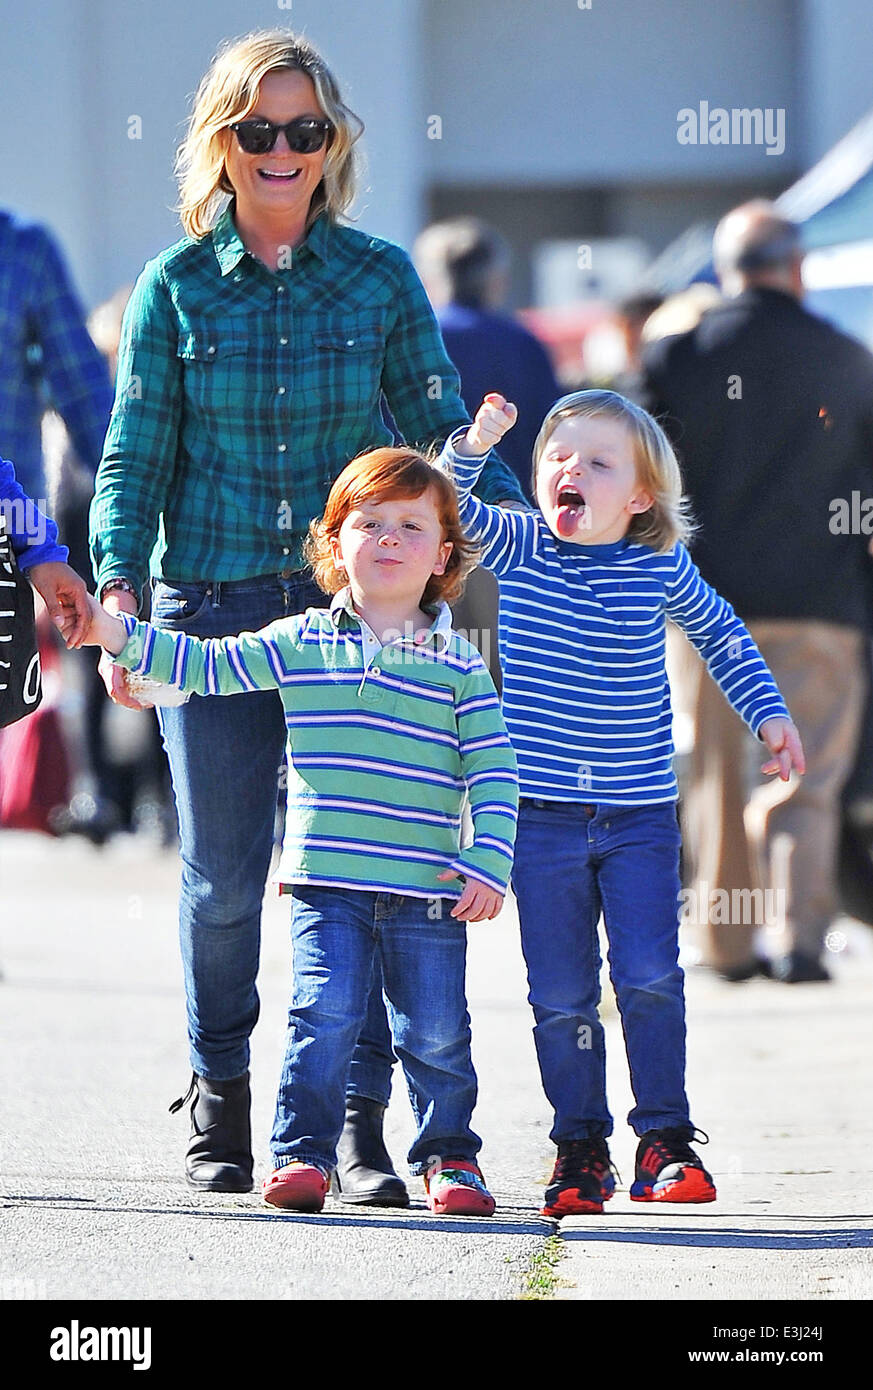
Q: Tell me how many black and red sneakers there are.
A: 2